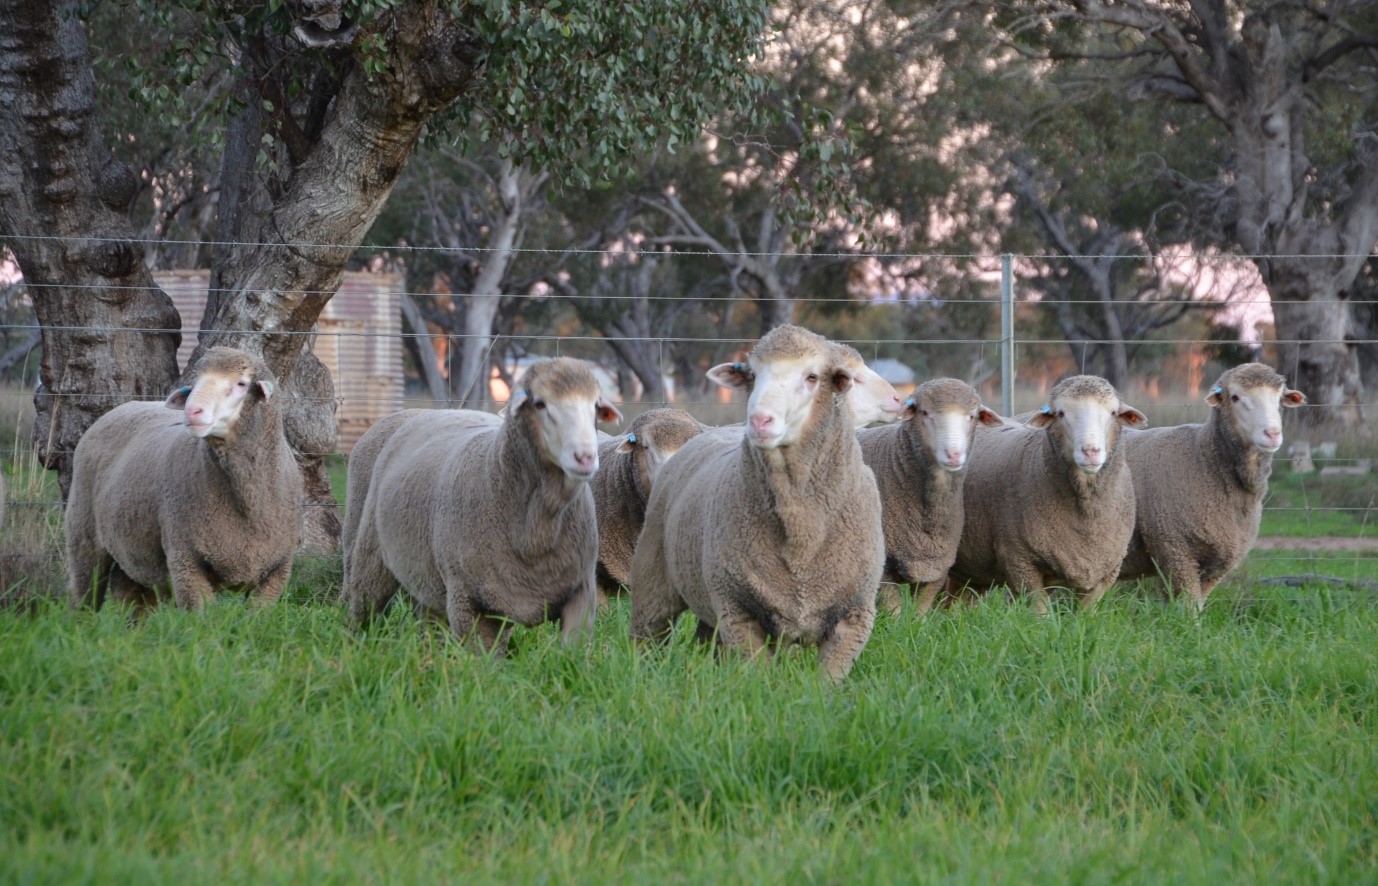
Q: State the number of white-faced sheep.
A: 8